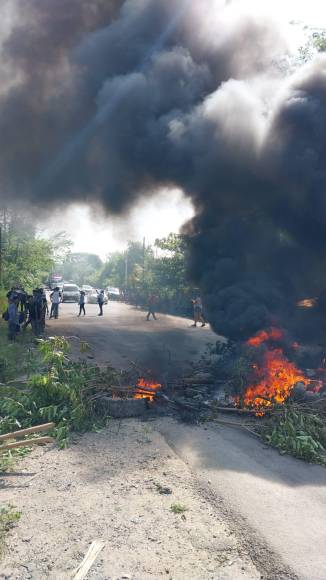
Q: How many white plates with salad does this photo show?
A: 0